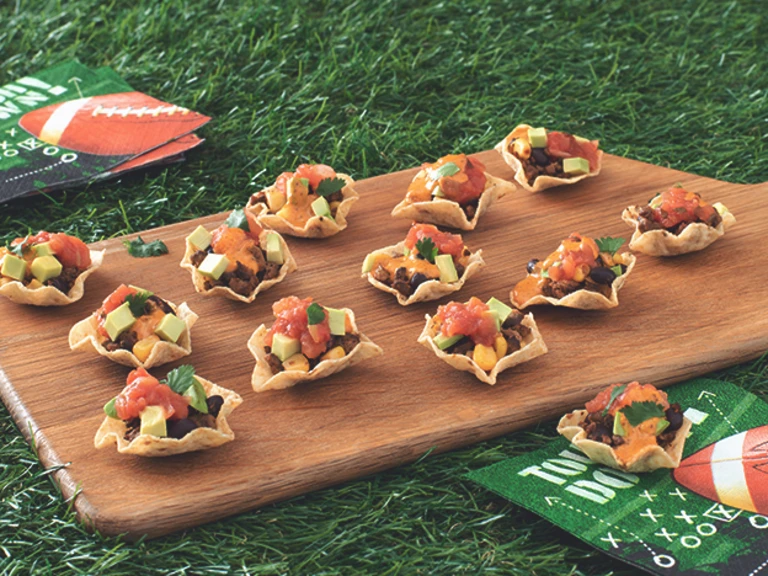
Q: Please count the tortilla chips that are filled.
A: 13